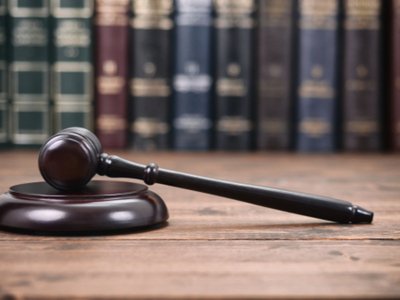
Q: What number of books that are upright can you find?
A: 11